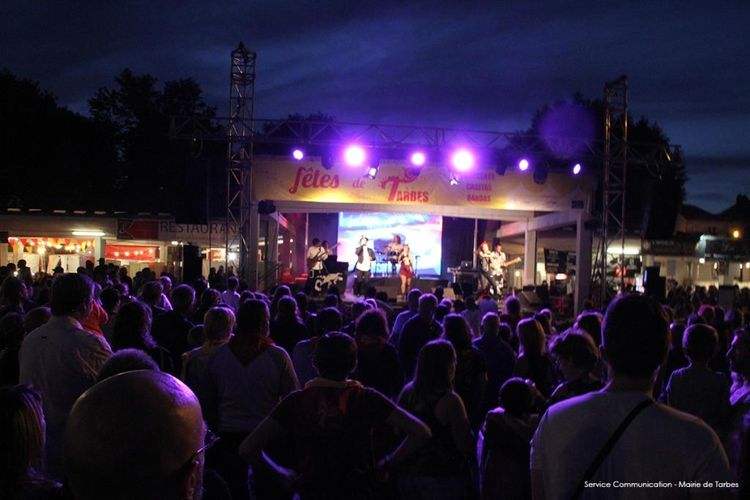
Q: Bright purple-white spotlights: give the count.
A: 6